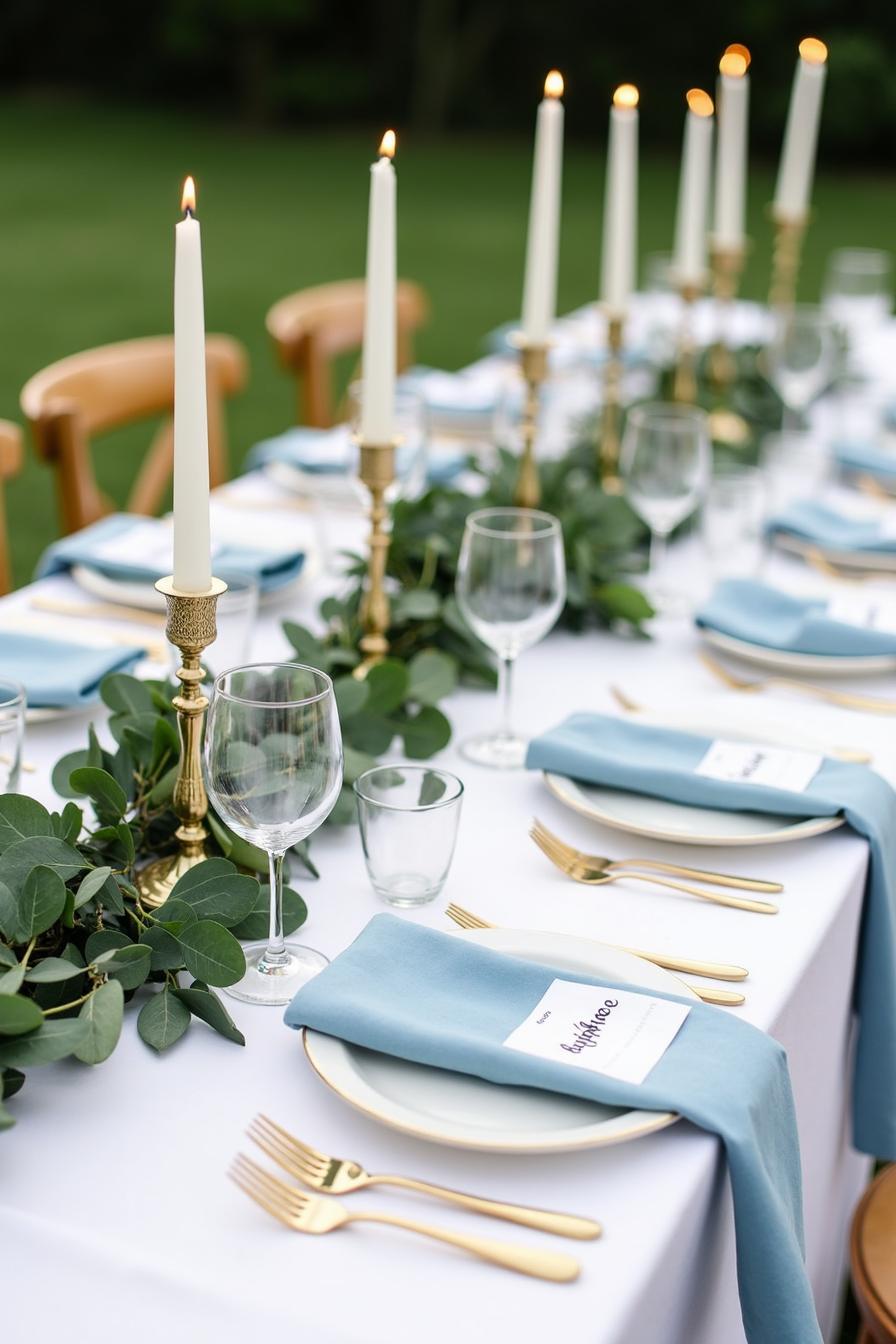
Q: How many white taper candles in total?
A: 7